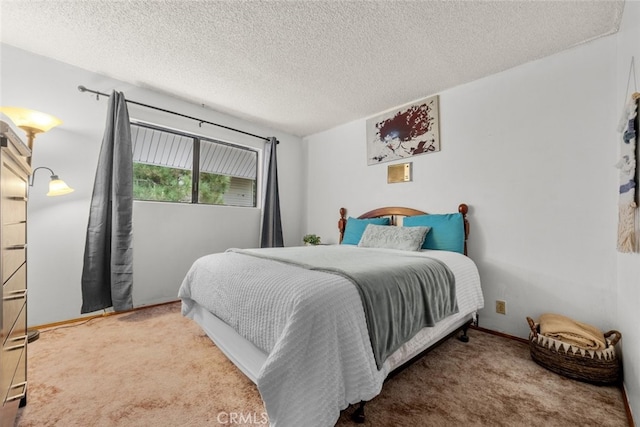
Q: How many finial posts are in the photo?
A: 2